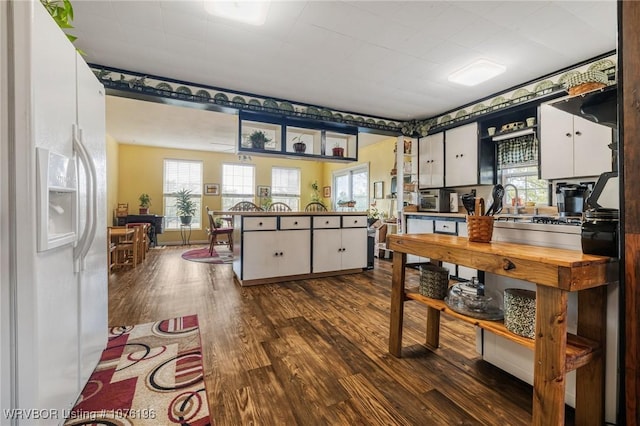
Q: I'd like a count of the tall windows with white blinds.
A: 3